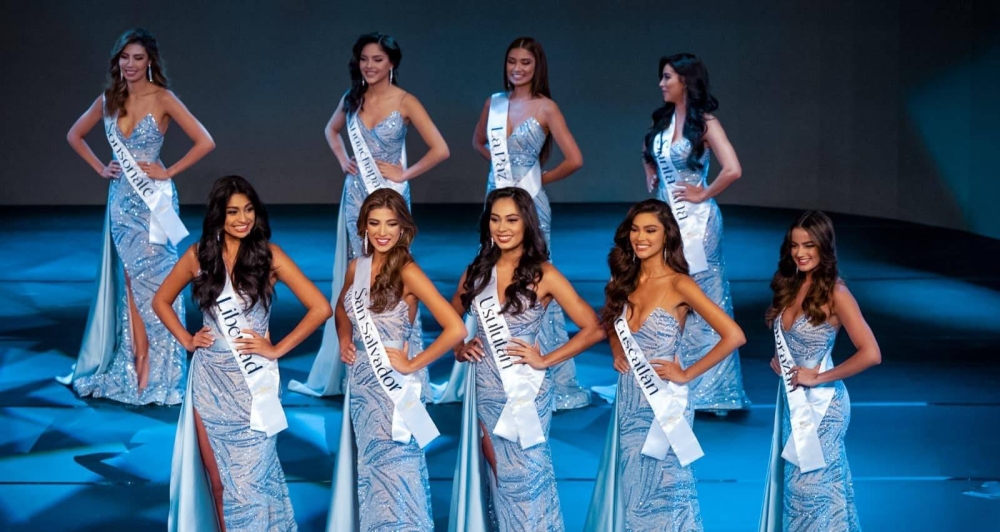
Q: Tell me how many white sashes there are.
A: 9